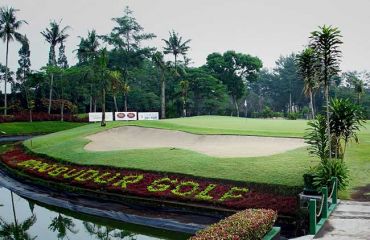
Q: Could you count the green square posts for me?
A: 3